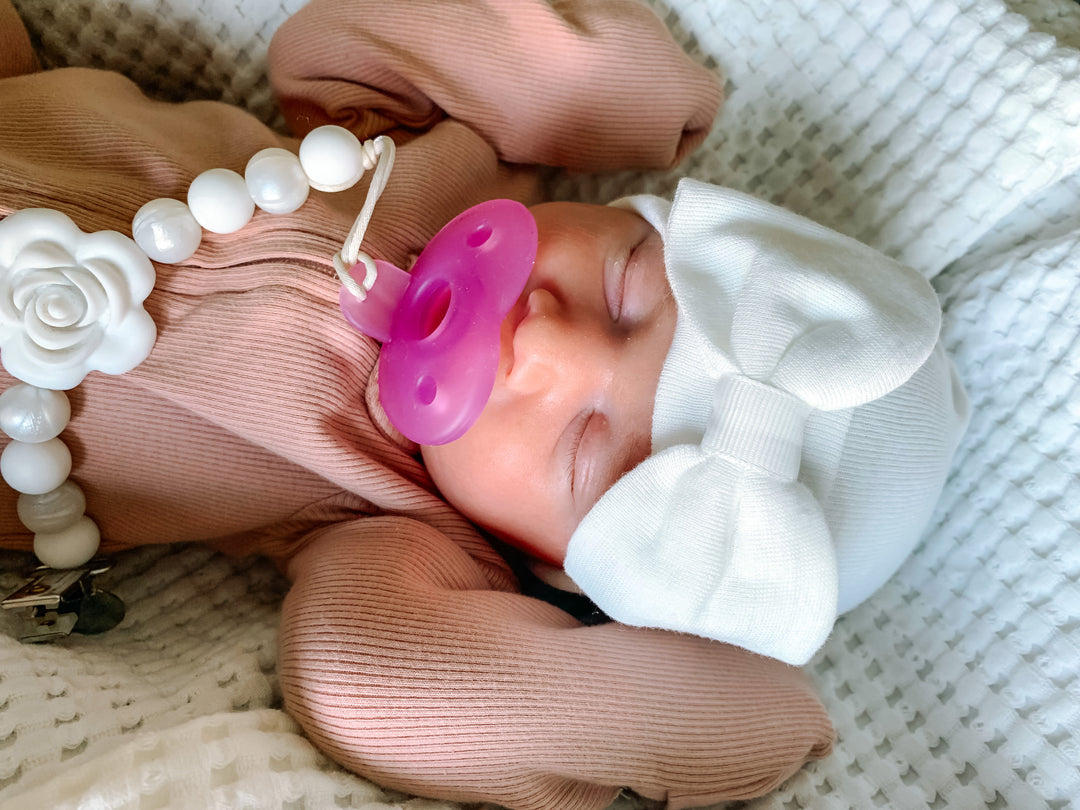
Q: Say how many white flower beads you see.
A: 1